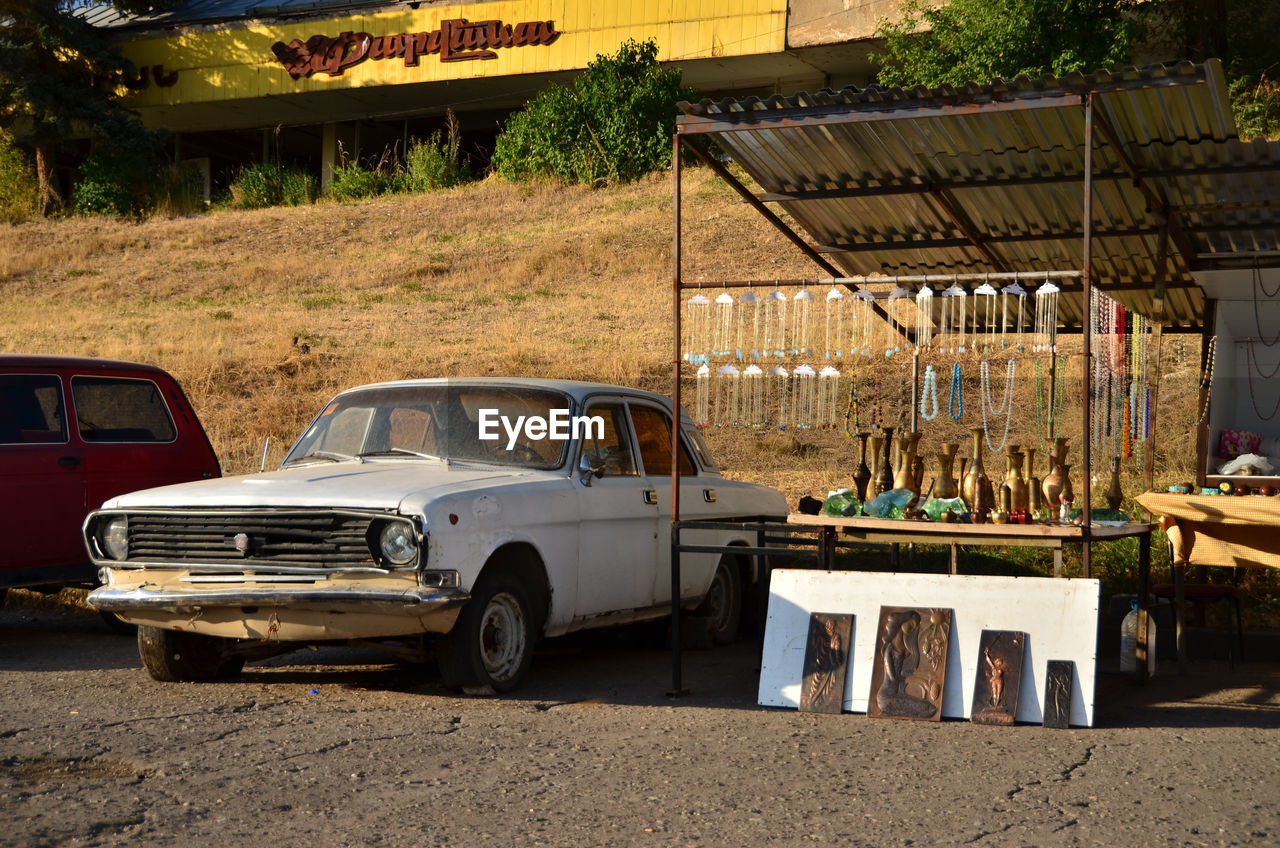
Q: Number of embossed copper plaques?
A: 4